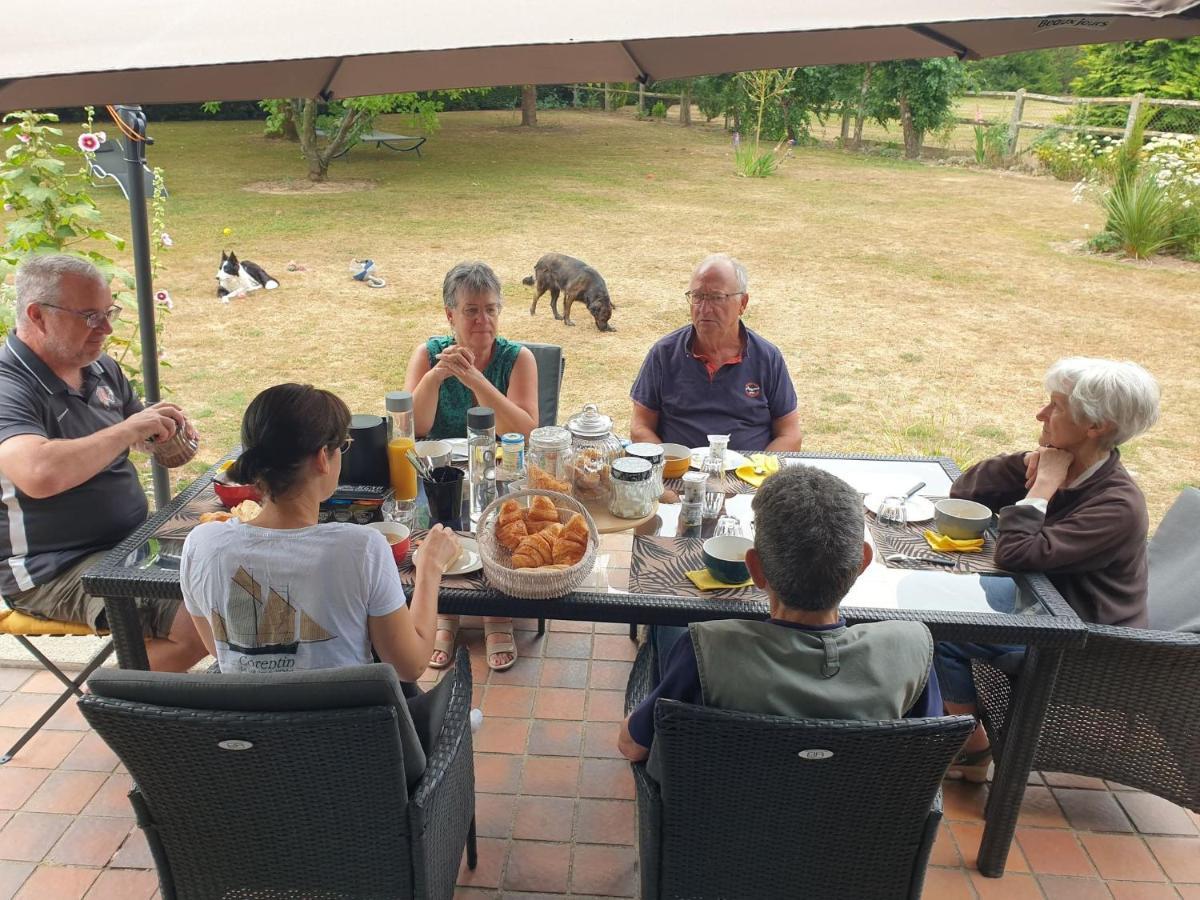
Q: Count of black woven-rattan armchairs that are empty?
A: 0